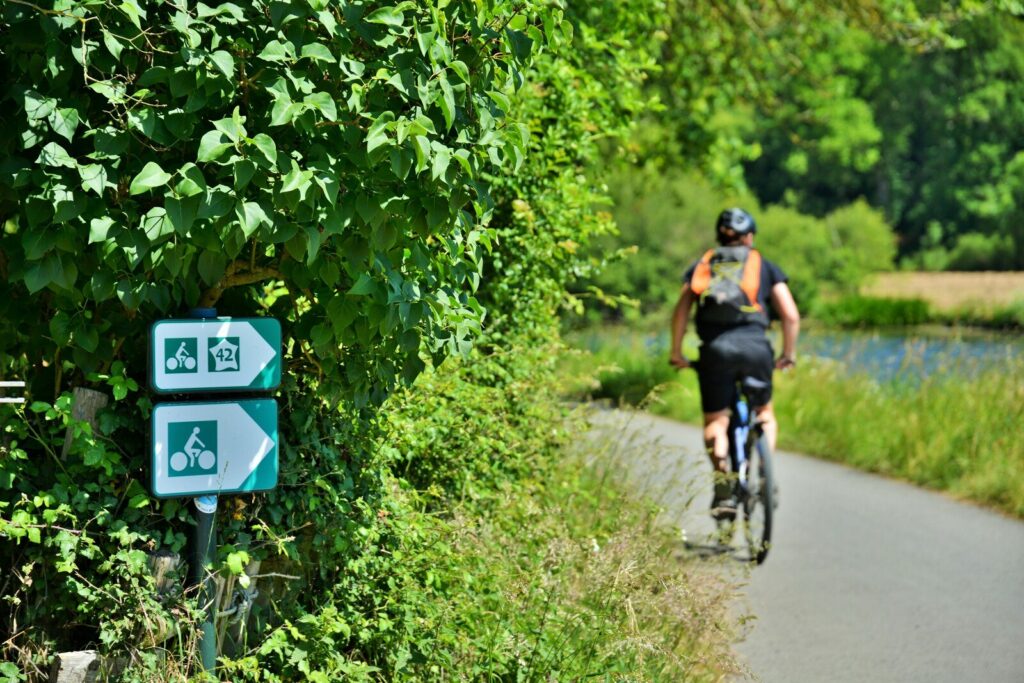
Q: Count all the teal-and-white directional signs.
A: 2